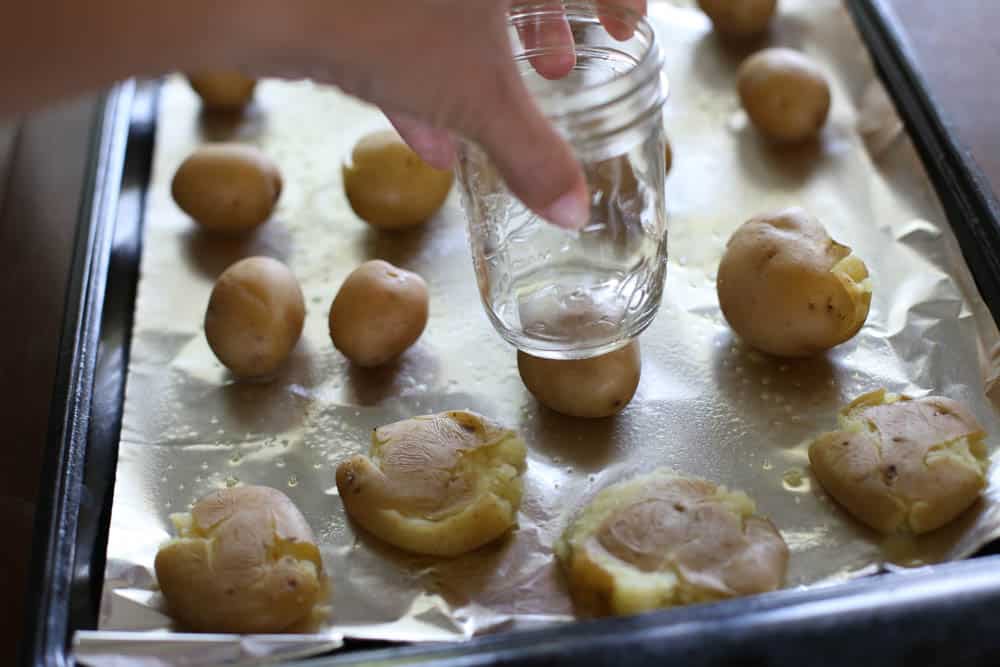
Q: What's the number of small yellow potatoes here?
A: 14